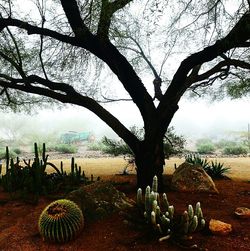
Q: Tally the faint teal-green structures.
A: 1